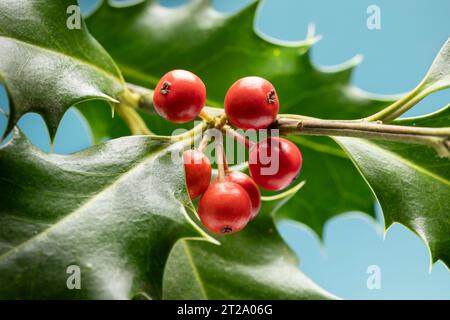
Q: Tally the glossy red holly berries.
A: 6